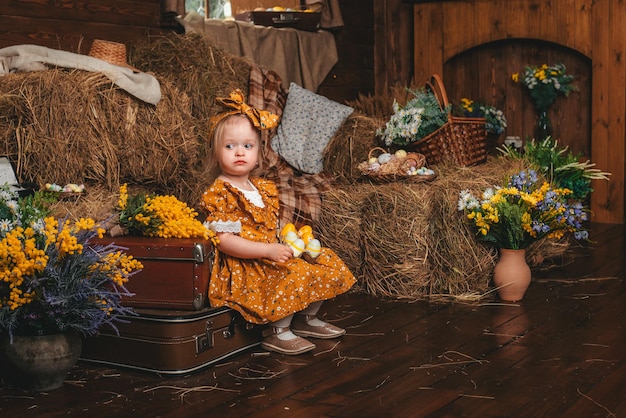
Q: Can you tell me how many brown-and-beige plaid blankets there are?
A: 1